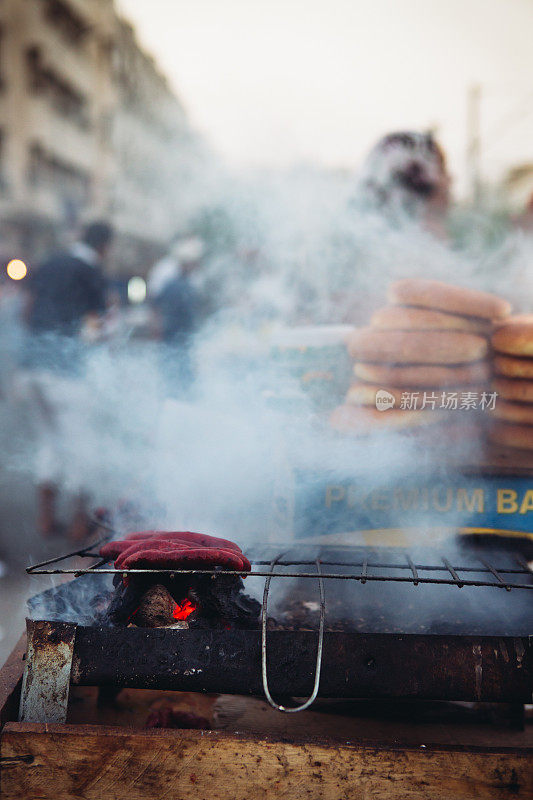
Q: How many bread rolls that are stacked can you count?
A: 11